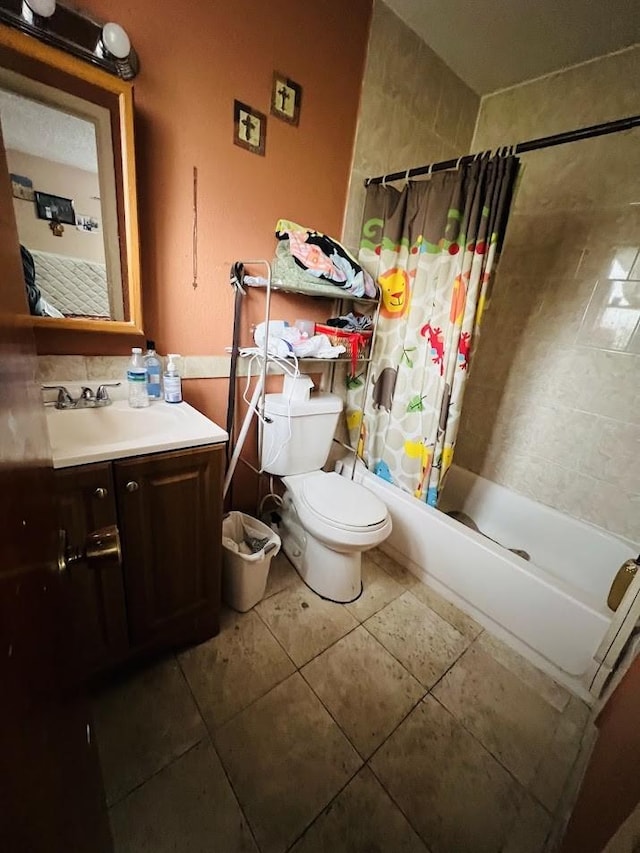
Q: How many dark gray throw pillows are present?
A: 0